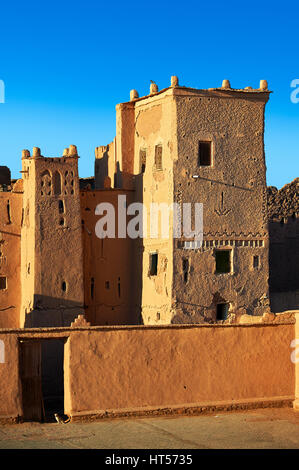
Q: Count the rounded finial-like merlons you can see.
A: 9